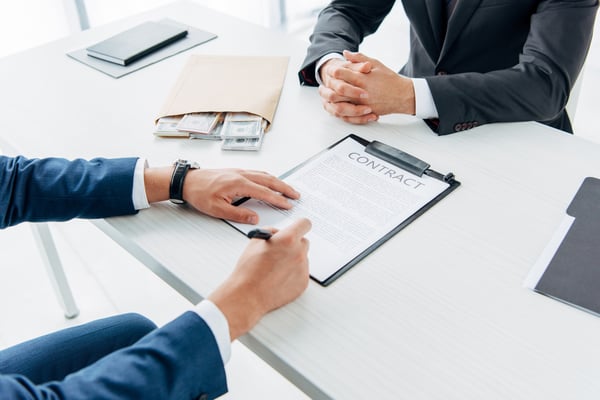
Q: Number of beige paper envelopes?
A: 1